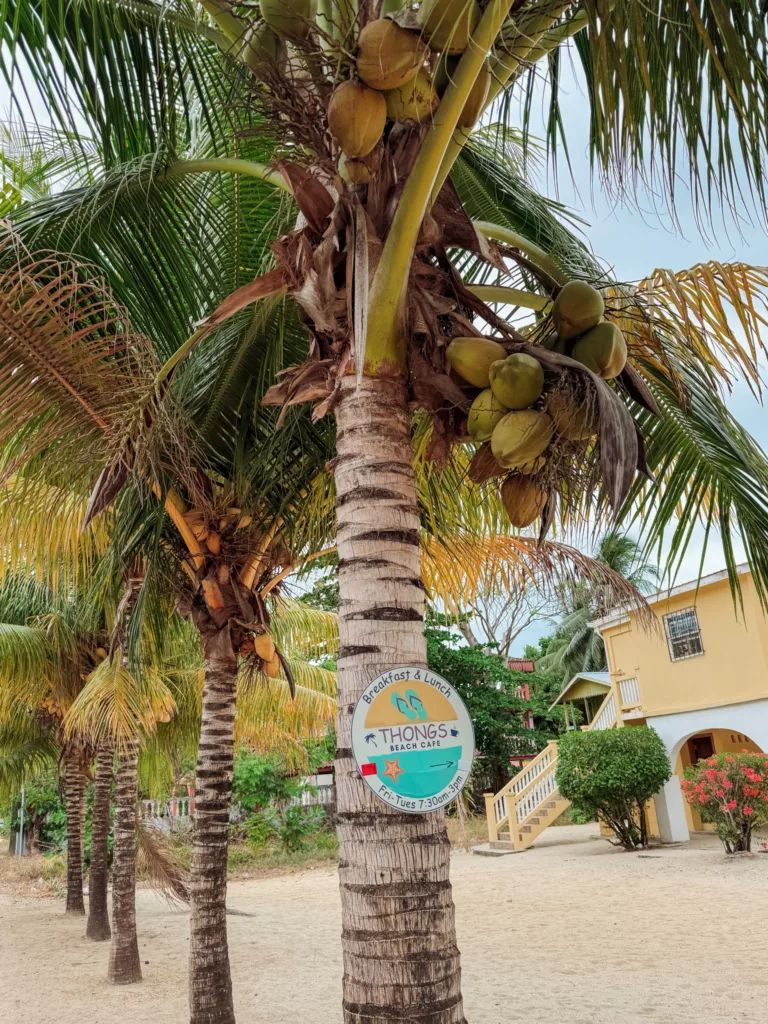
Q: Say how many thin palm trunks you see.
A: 4